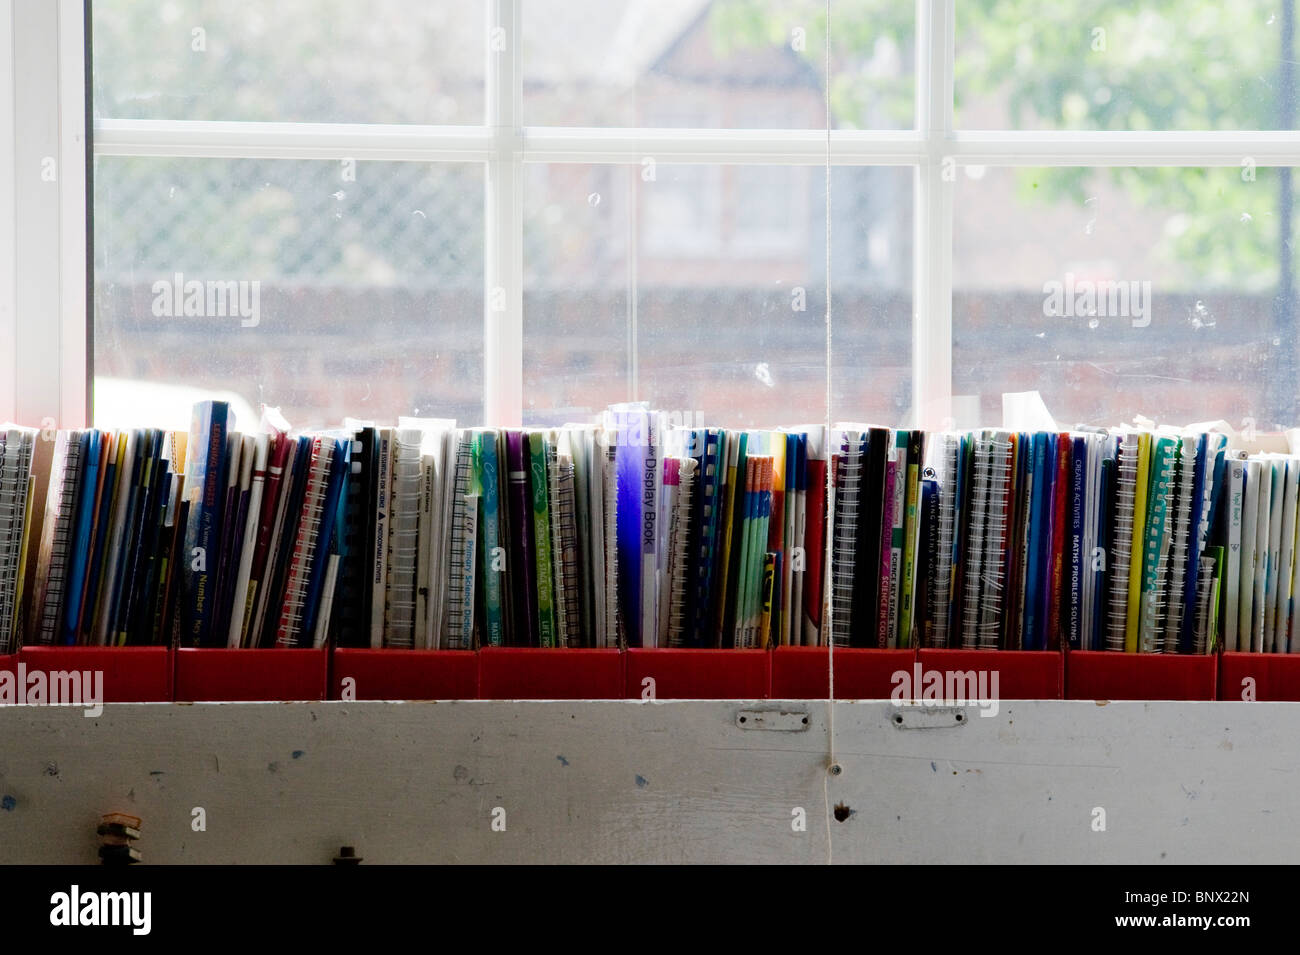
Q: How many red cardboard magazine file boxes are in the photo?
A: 10